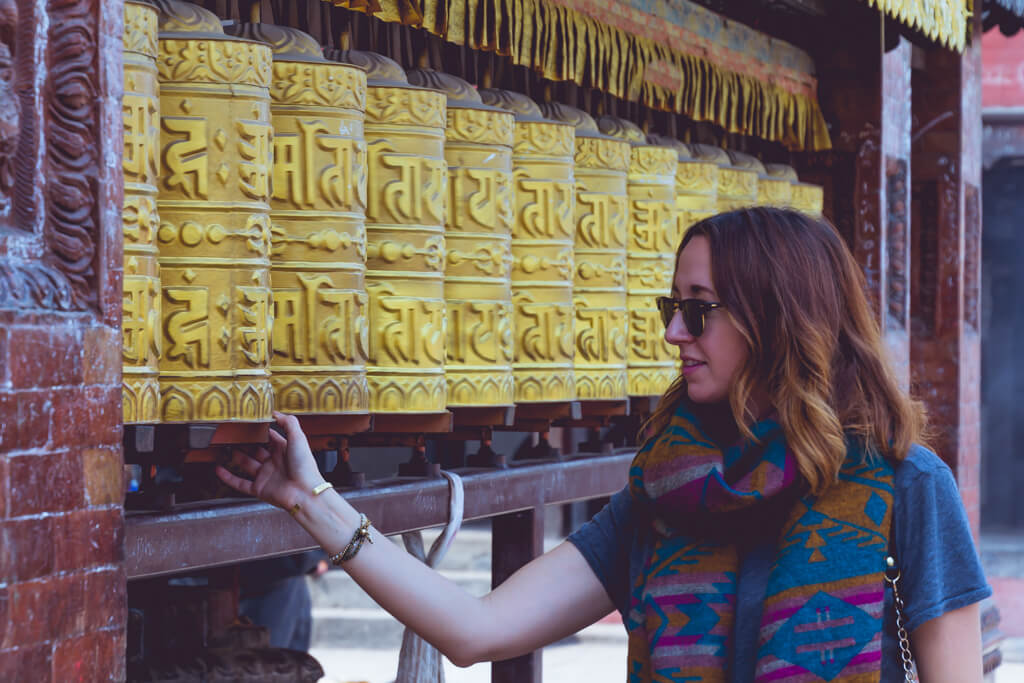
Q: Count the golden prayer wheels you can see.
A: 12